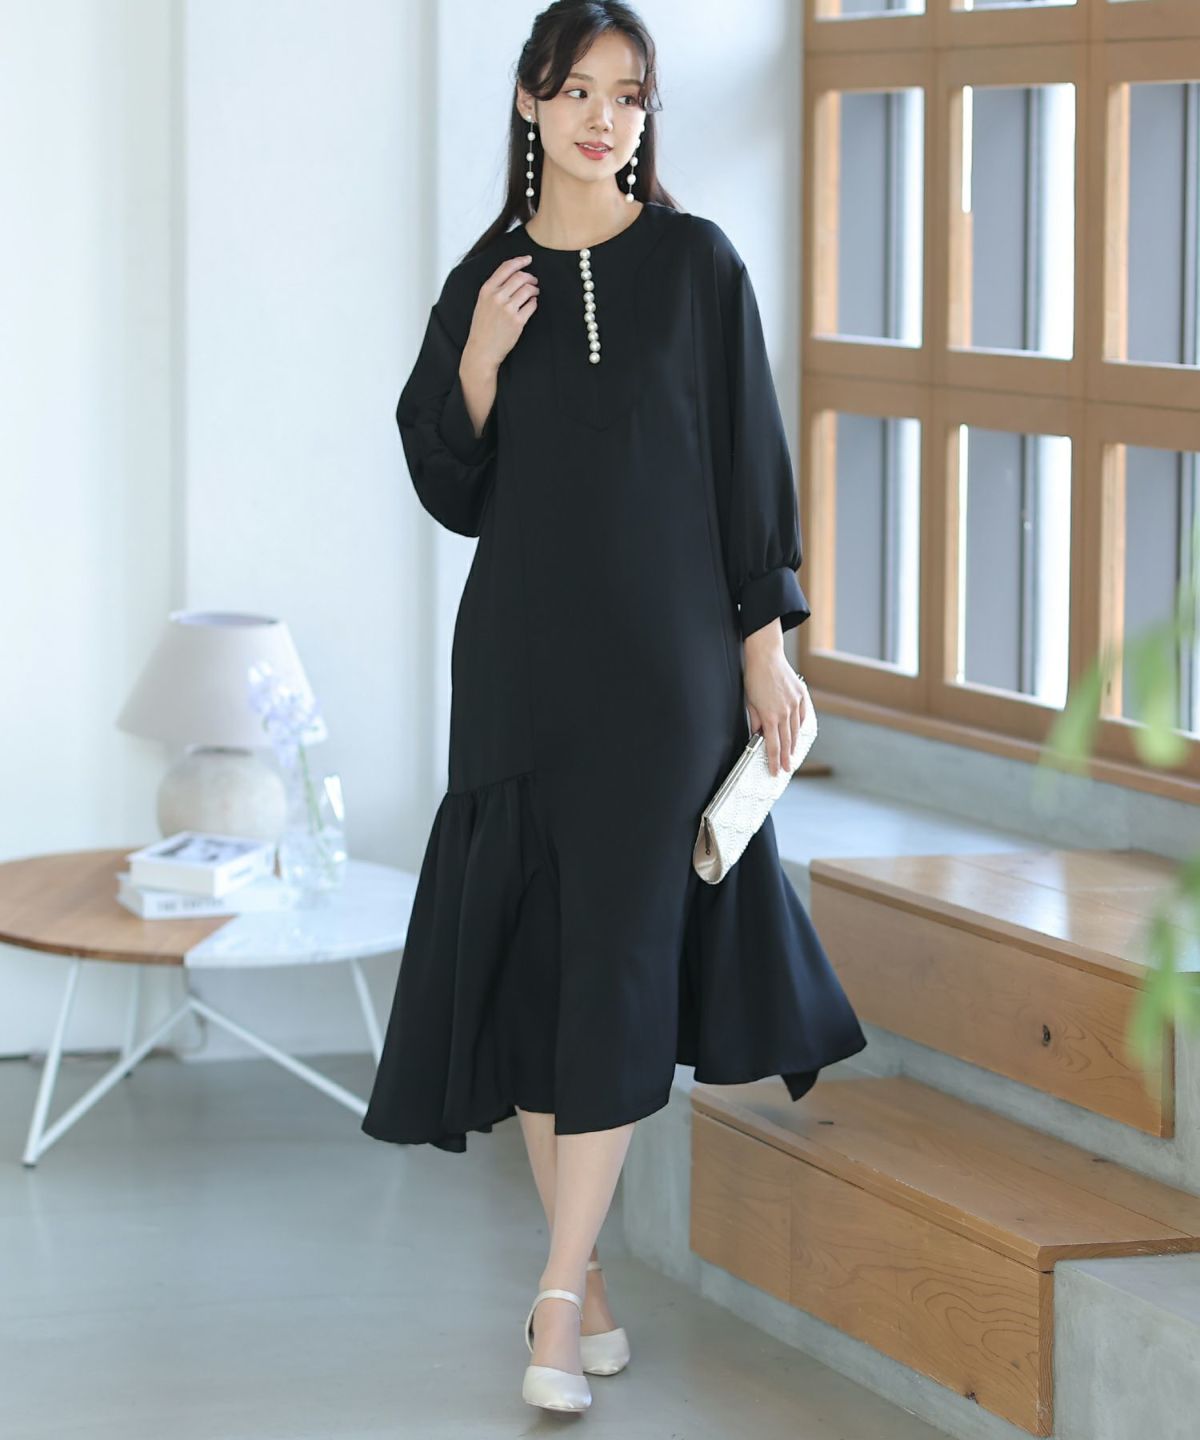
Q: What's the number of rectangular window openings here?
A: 9